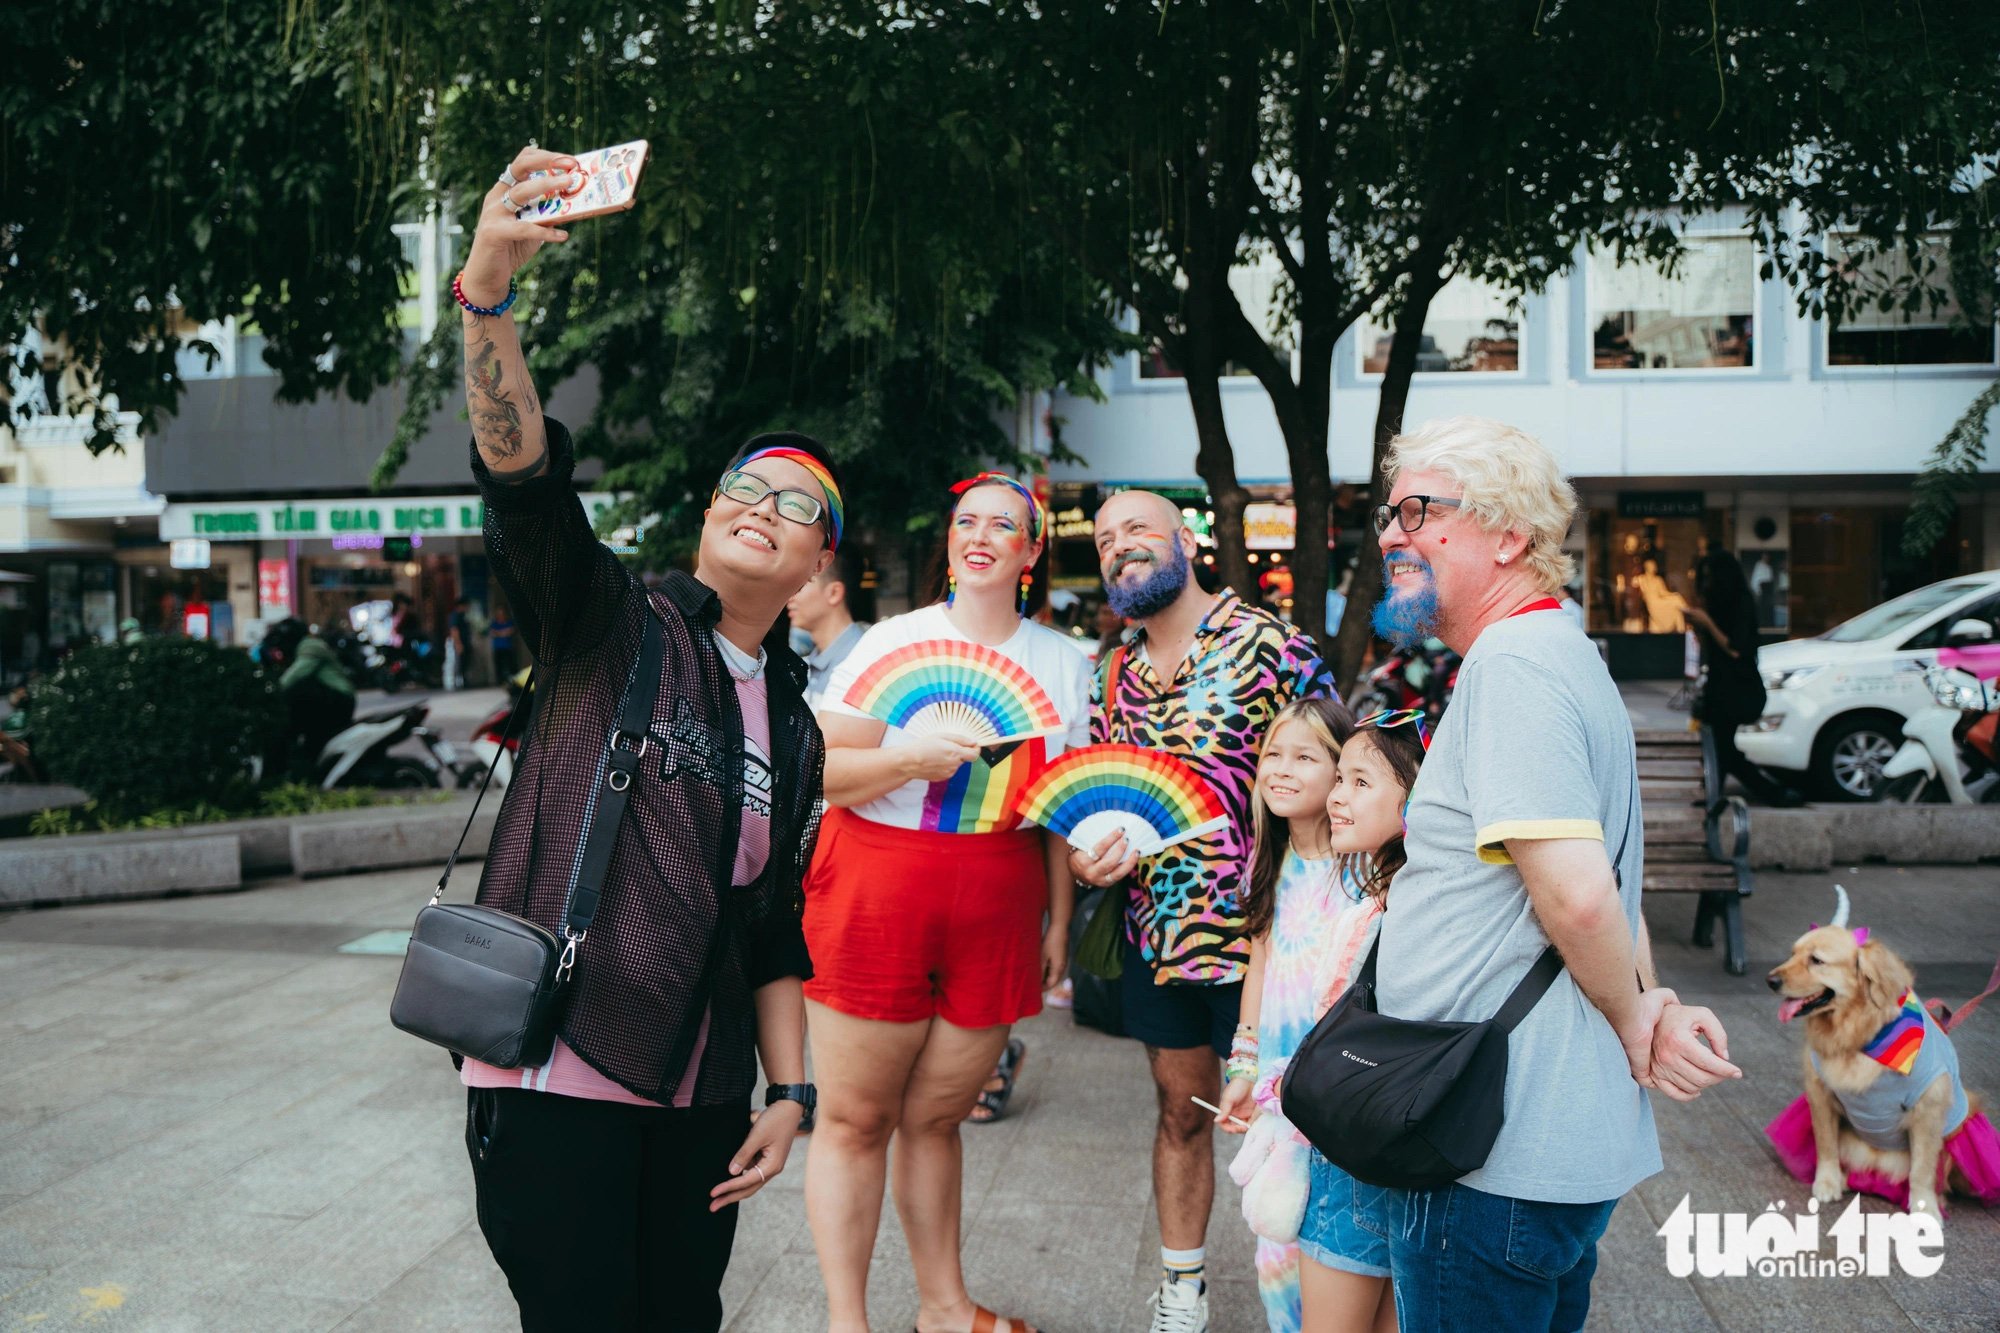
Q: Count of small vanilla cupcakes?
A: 0